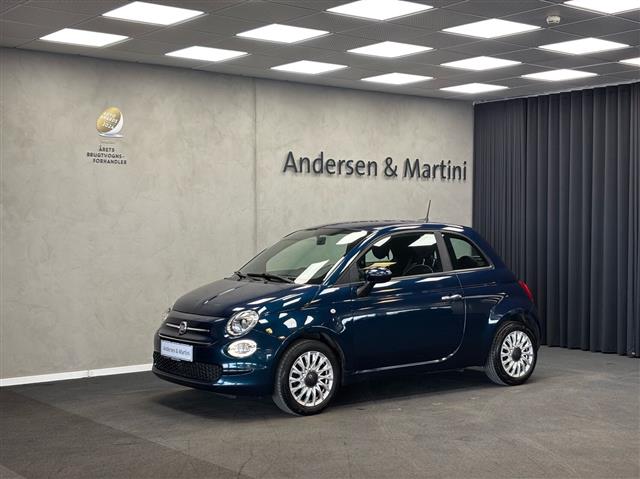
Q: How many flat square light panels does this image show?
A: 15